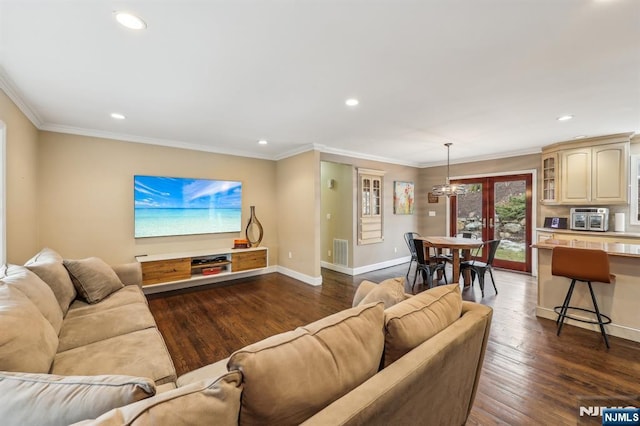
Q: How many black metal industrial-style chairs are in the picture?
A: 4